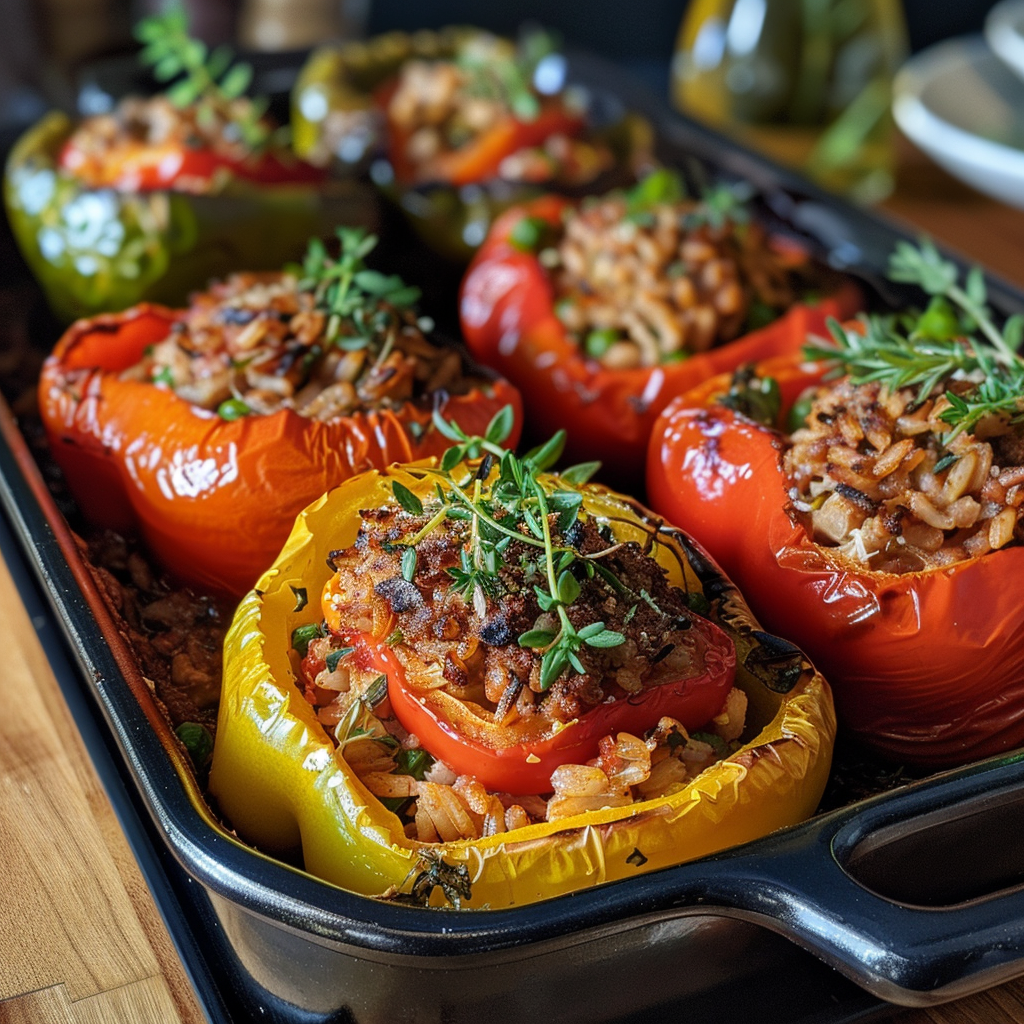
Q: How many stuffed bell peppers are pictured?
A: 6